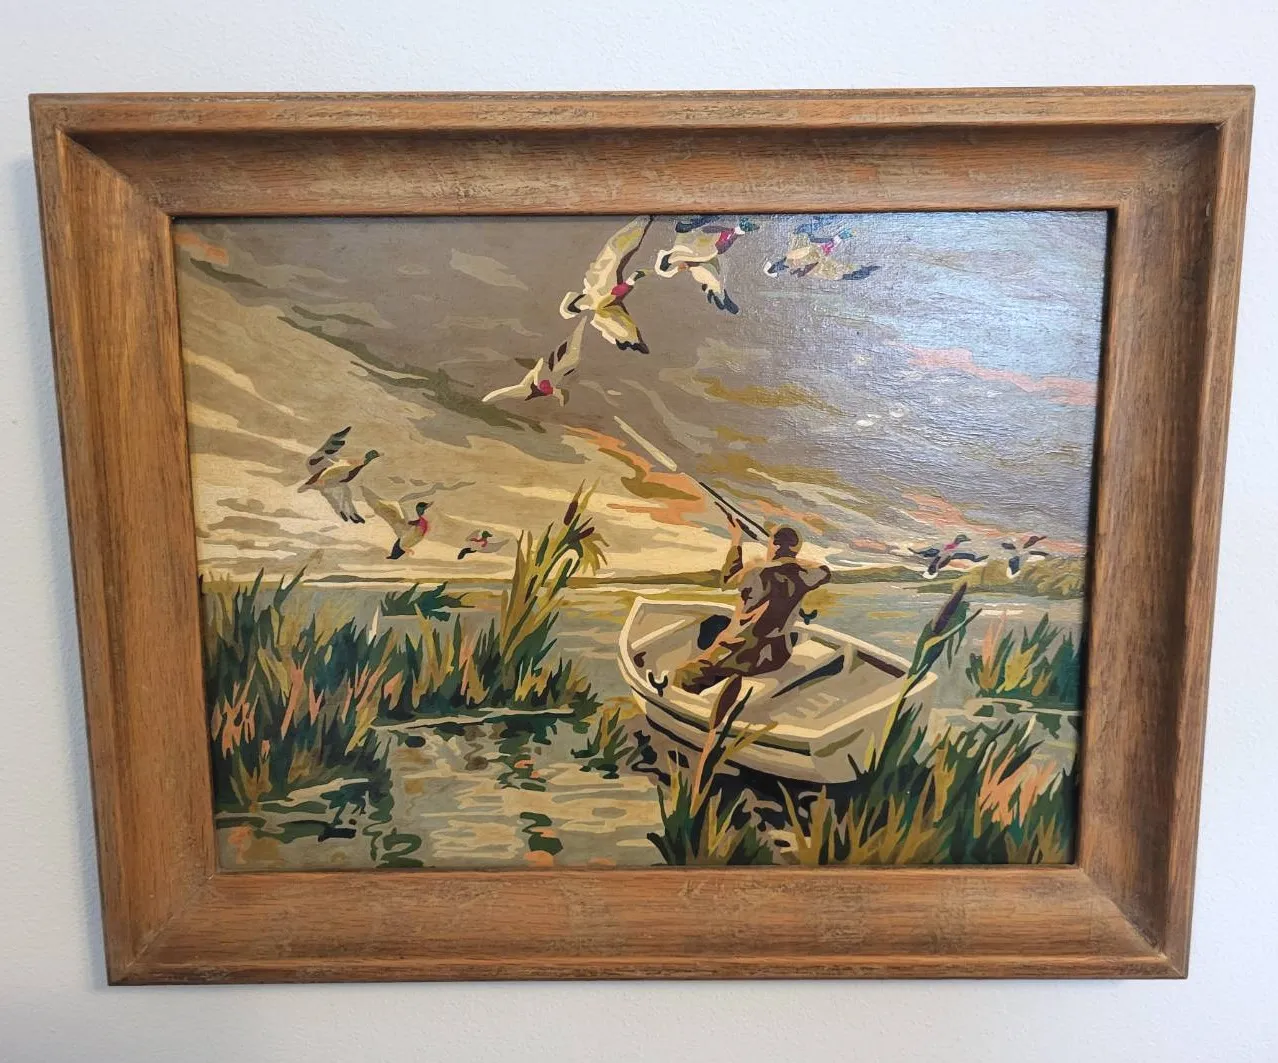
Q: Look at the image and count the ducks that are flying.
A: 9